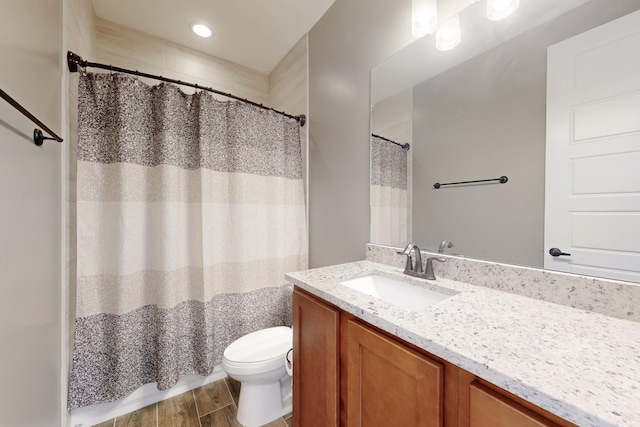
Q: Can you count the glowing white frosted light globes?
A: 3